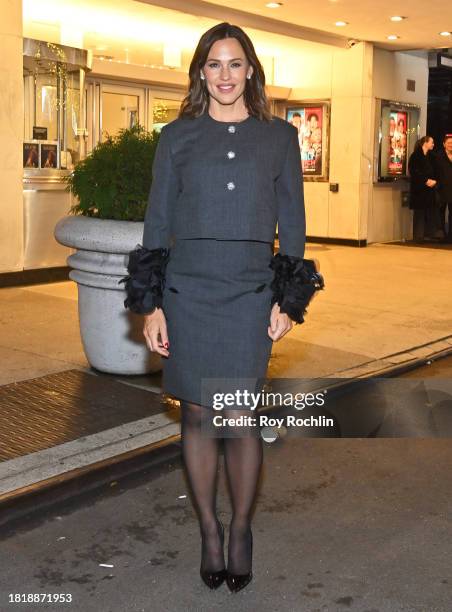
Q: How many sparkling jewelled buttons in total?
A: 3